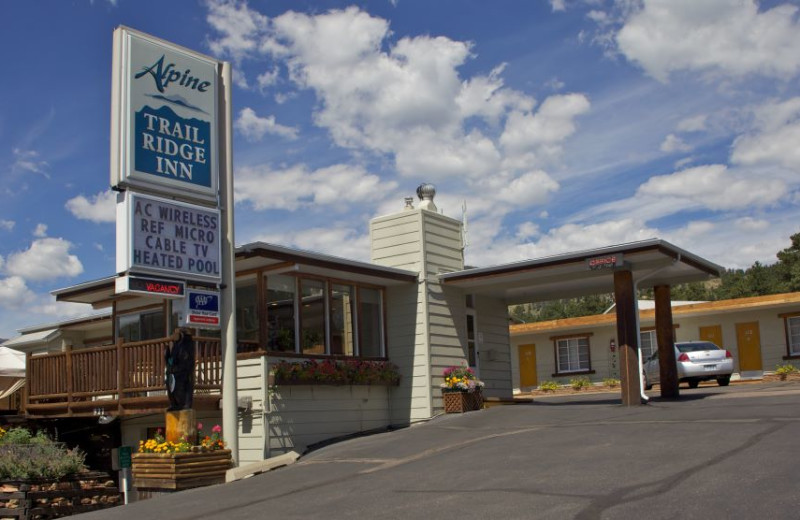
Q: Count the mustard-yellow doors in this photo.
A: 3